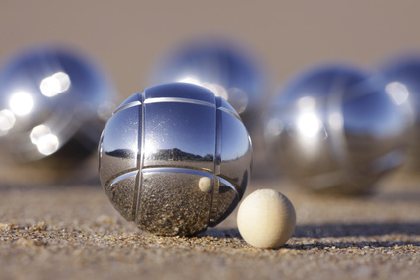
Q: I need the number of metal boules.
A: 5